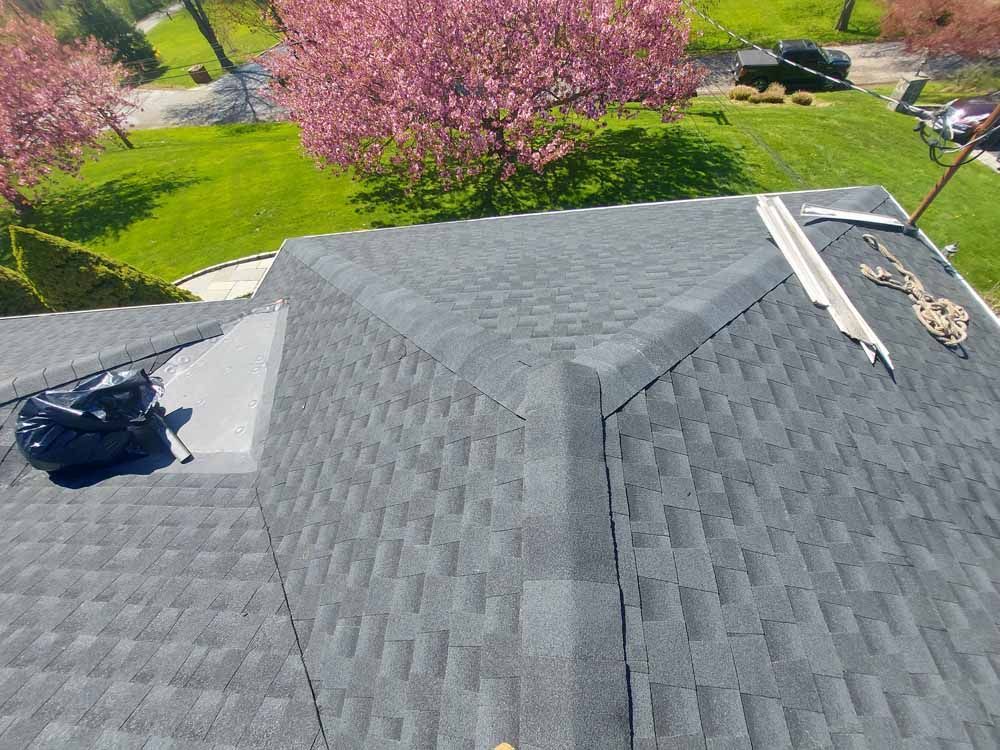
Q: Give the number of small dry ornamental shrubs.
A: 3